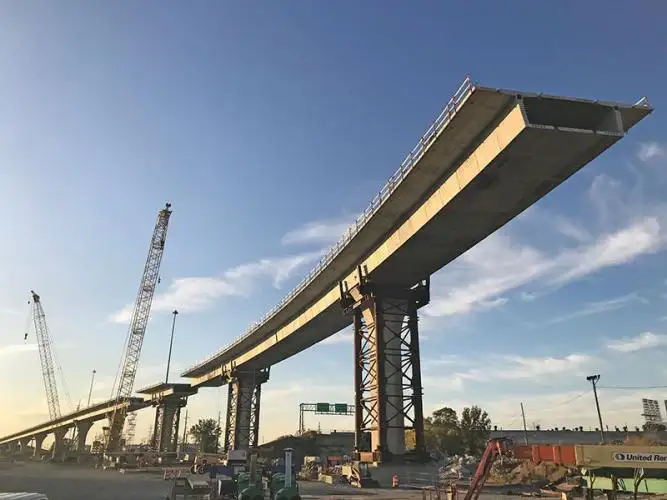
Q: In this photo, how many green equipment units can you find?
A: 2